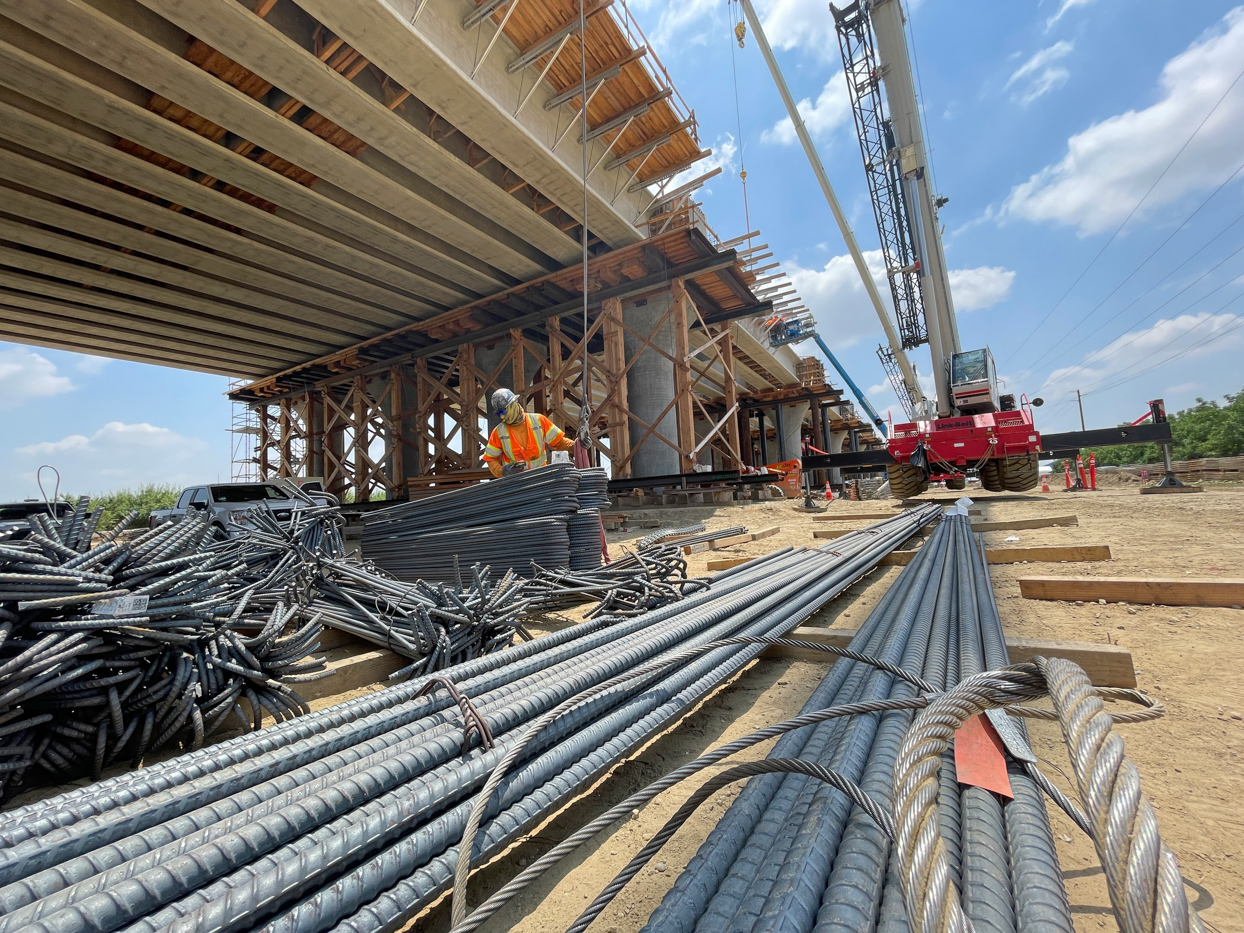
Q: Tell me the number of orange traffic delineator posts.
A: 3